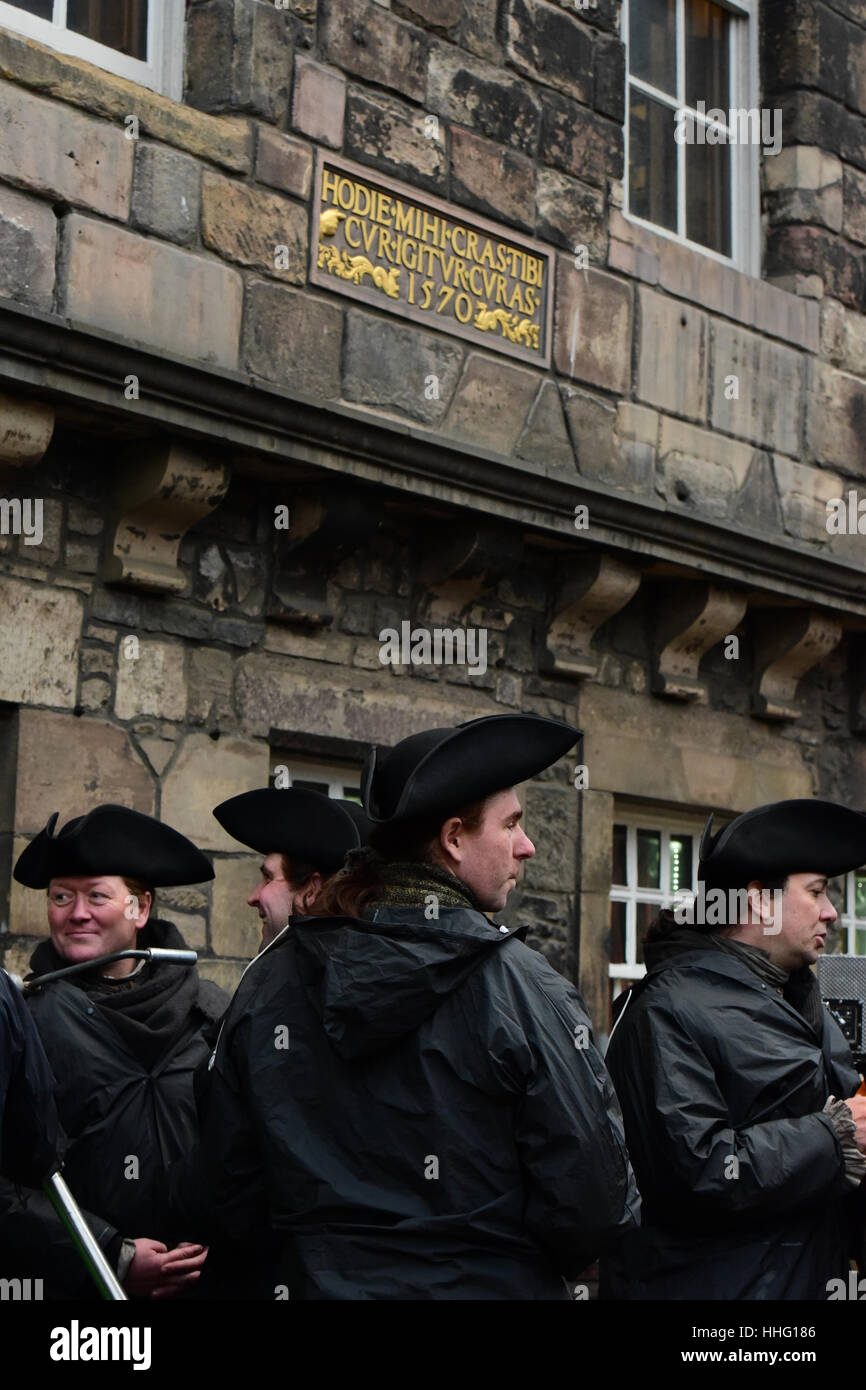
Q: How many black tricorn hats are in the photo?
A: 4